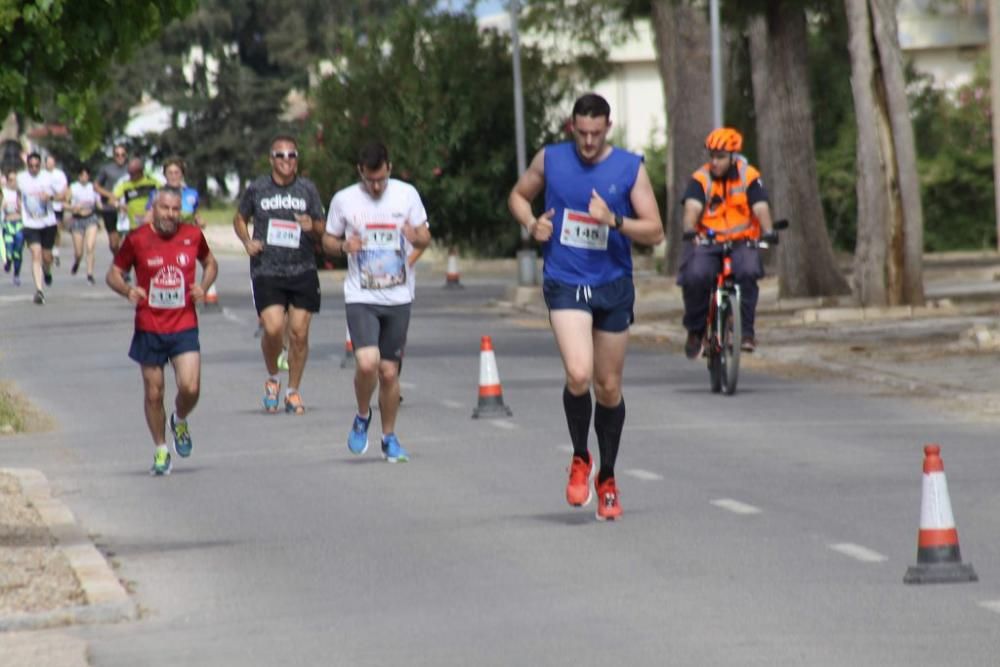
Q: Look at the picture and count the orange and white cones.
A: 5